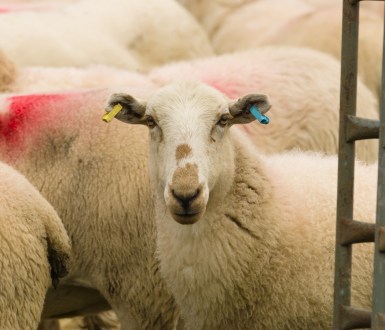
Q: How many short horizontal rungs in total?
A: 3